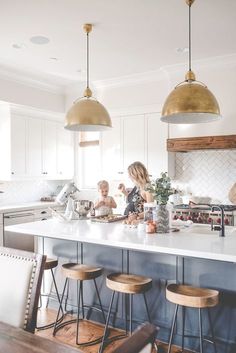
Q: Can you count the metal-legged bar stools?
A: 4